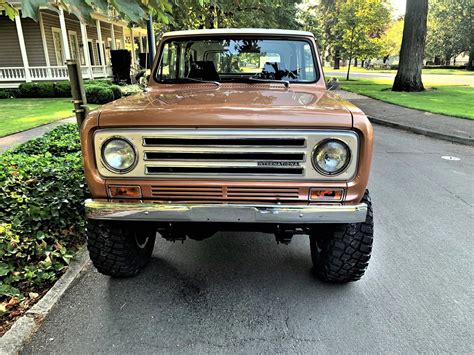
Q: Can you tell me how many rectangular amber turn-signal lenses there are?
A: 2